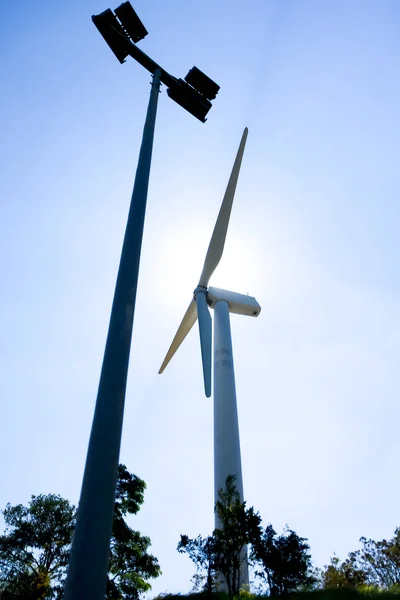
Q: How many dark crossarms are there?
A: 1